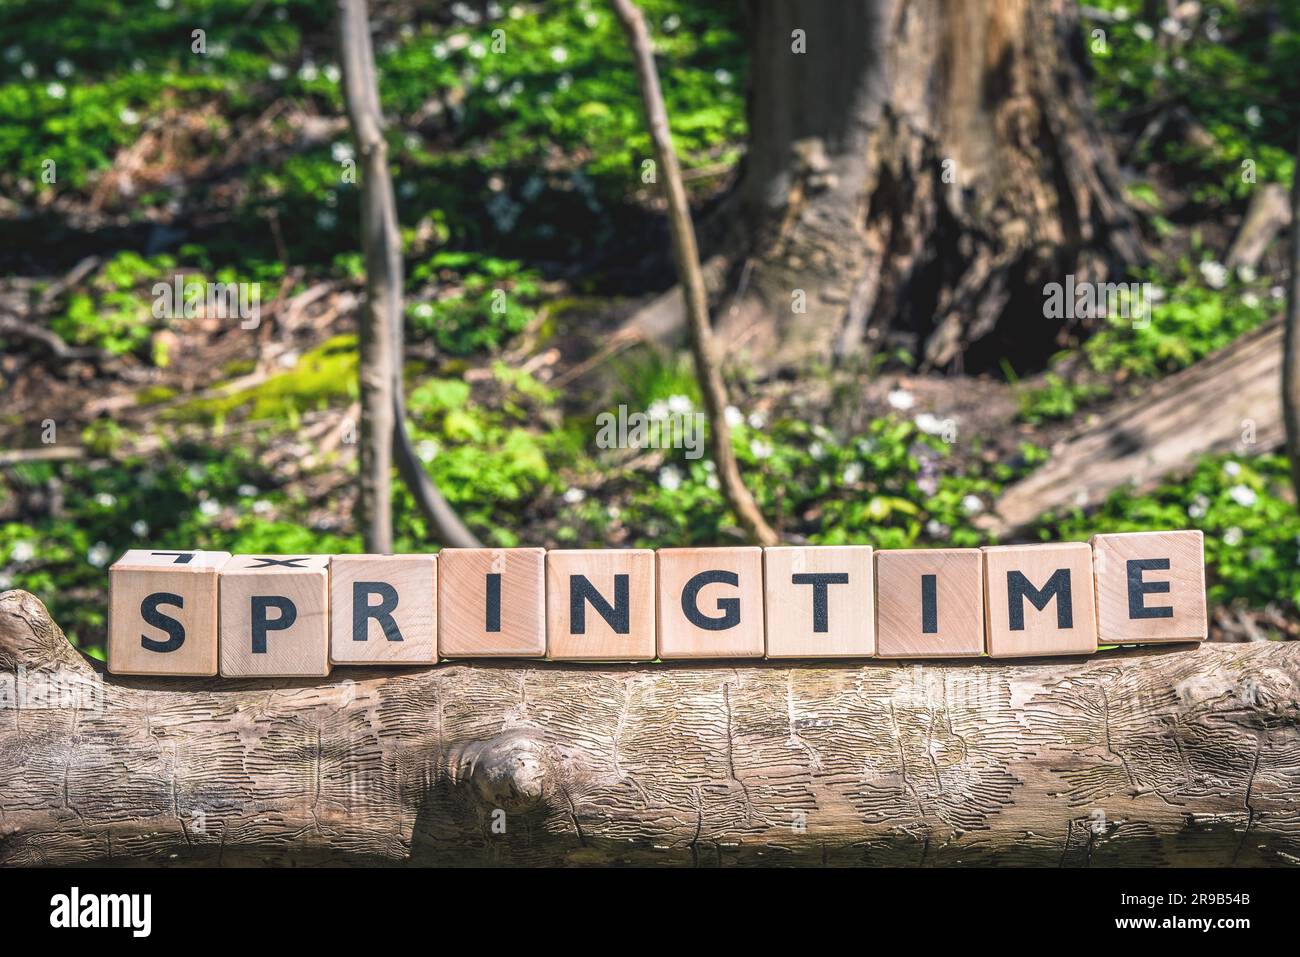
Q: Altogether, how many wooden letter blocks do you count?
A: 10